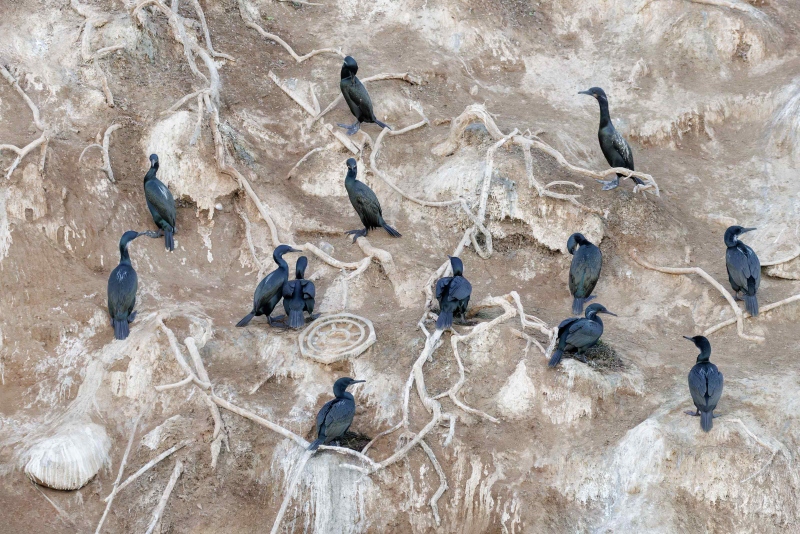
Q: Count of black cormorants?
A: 13